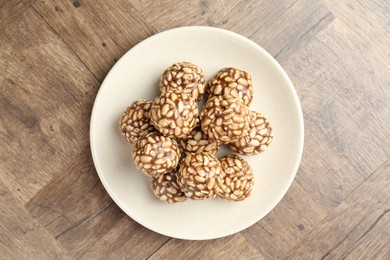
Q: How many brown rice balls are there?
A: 11